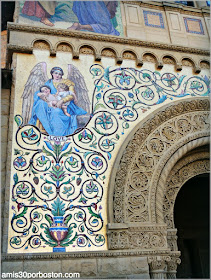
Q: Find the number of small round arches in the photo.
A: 9